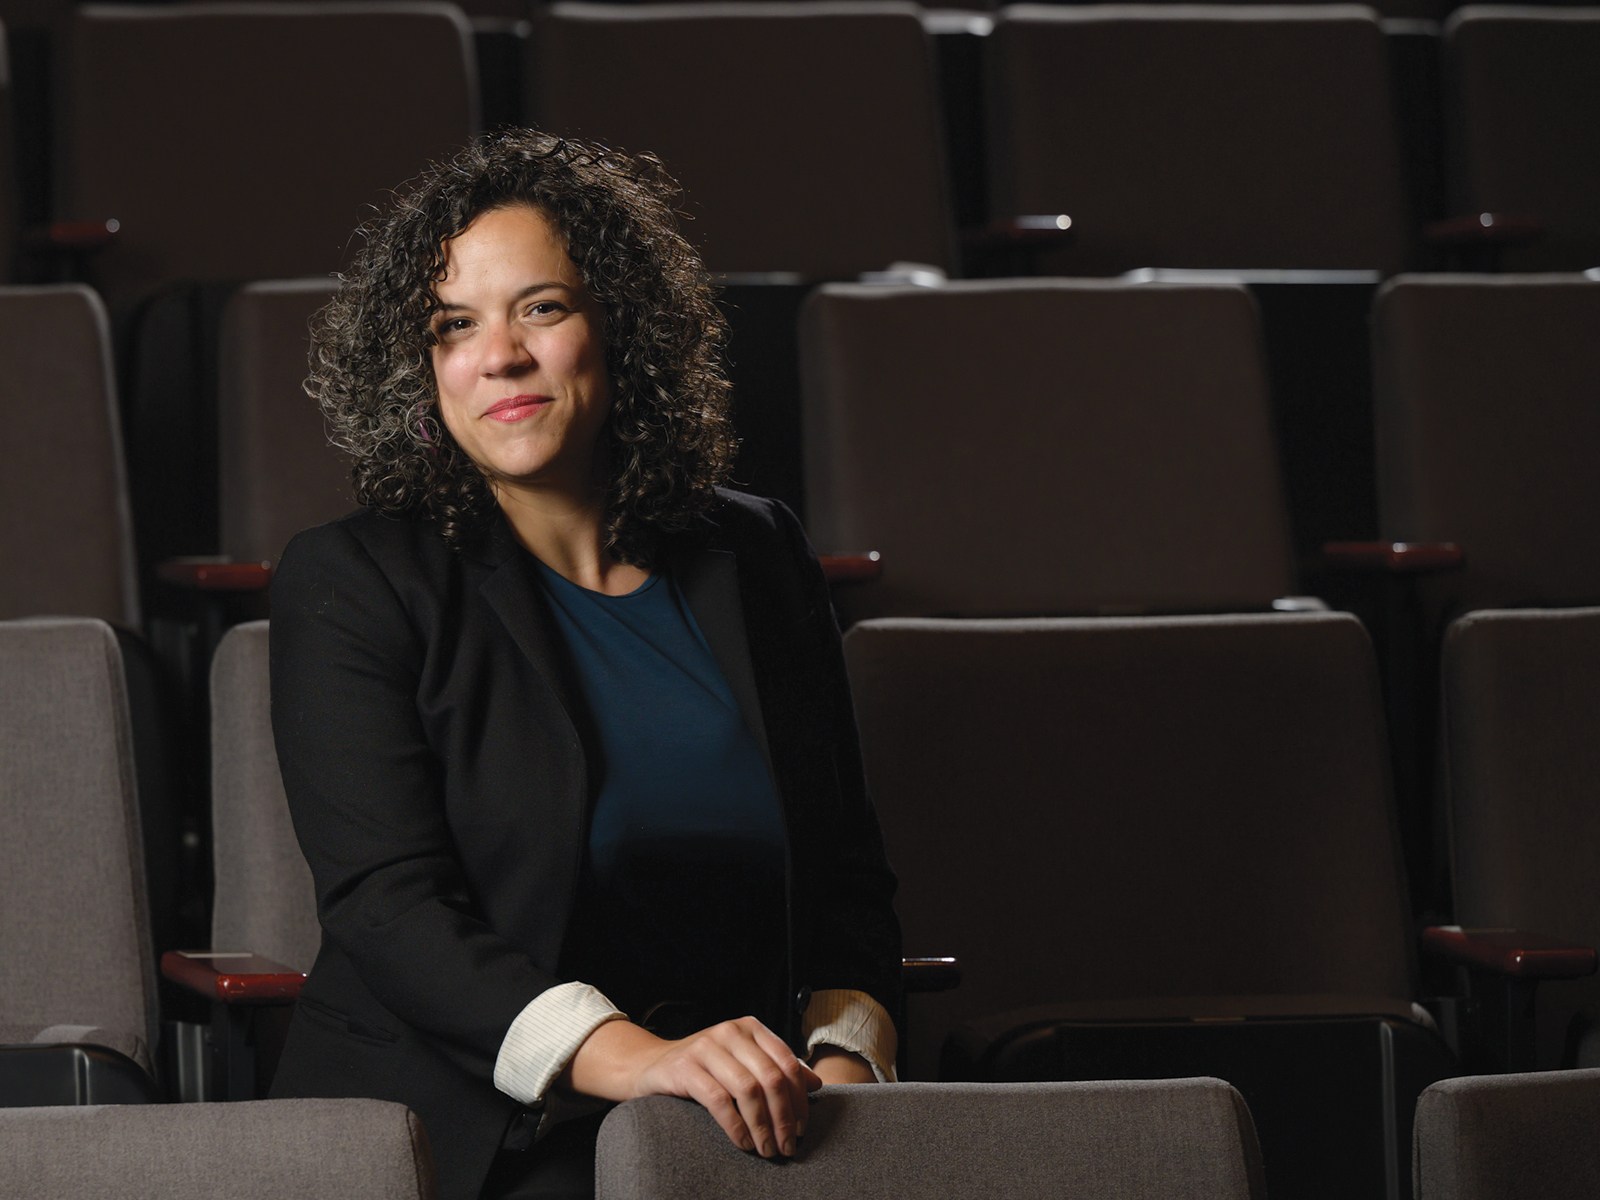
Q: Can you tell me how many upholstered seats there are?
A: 15